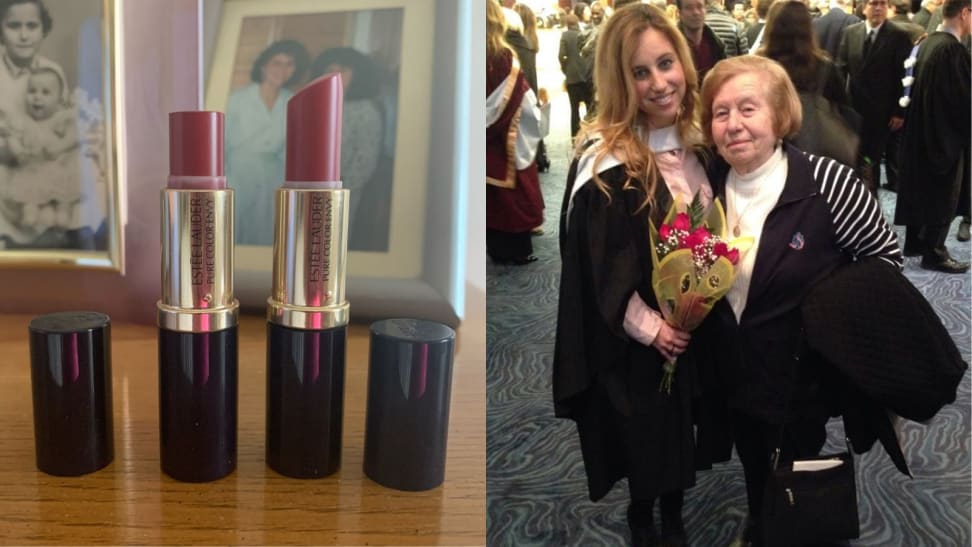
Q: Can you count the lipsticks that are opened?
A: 2